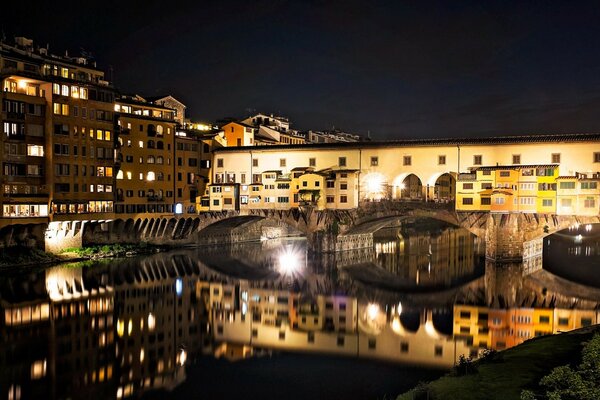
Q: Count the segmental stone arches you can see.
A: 3